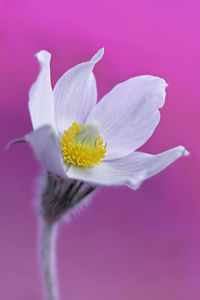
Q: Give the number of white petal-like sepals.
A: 5